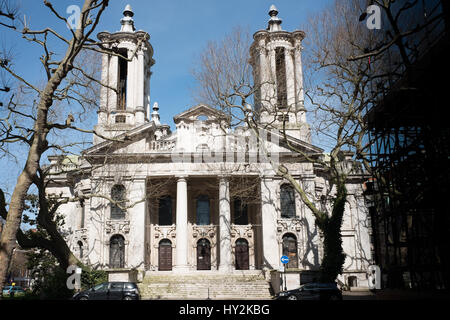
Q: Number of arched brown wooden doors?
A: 3